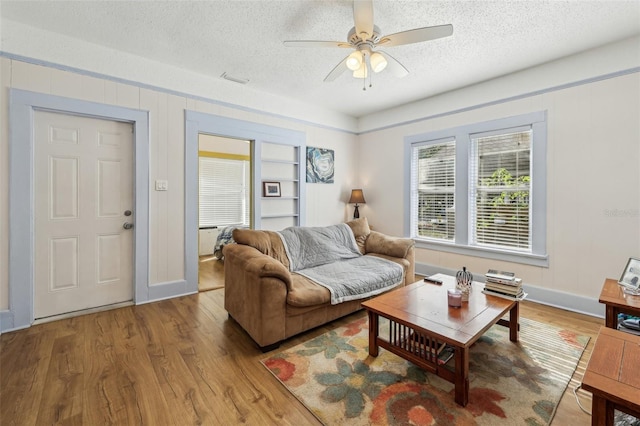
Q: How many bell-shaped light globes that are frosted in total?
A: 3